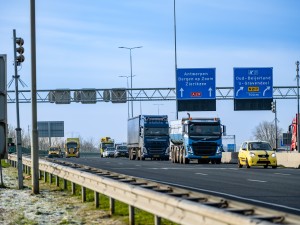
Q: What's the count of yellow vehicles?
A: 4